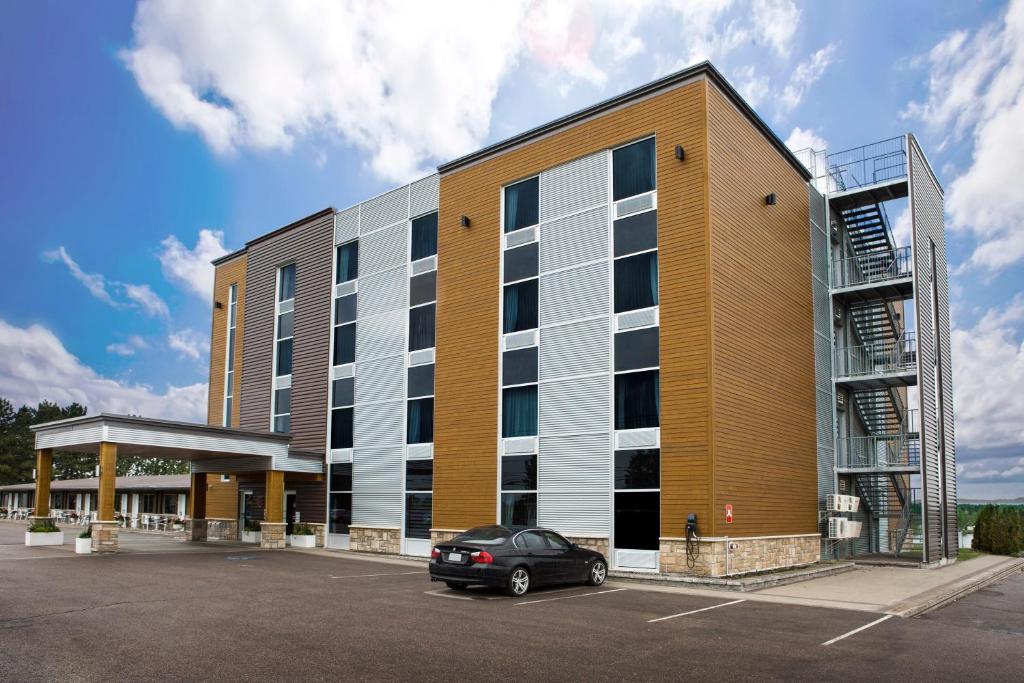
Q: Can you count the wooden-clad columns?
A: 4